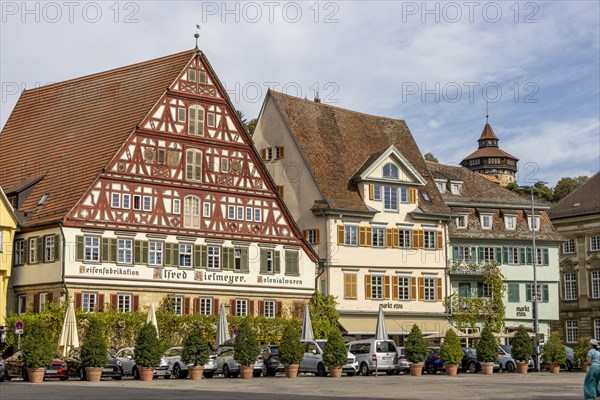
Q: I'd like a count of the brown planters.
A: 13